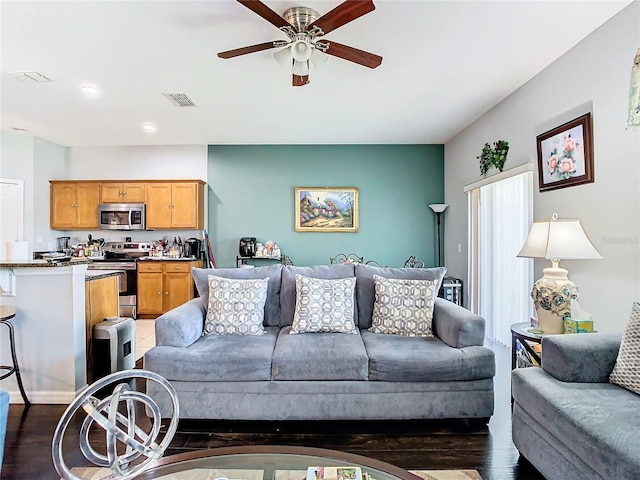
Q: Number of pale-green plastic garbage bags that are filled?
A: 0